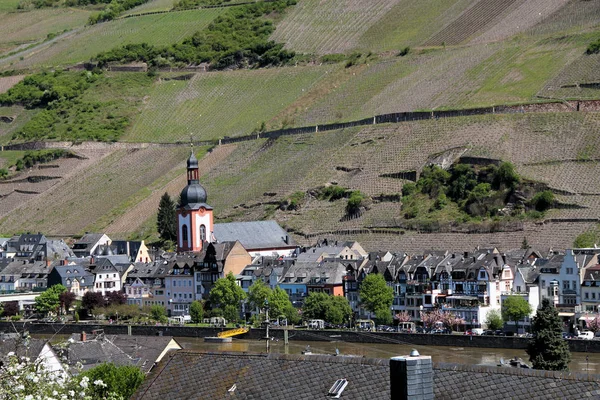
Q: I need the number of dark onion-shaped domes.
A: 2